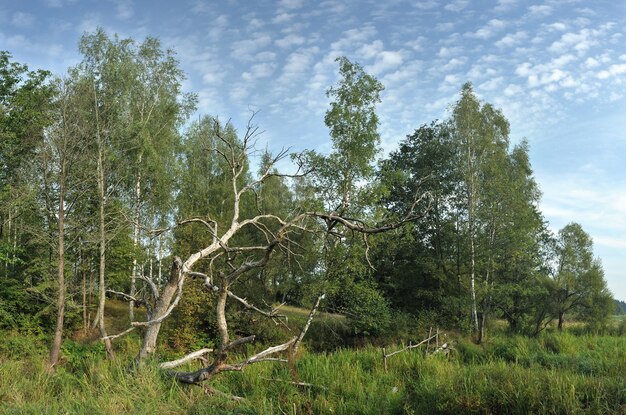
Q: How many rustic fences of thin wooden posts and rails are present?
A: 1